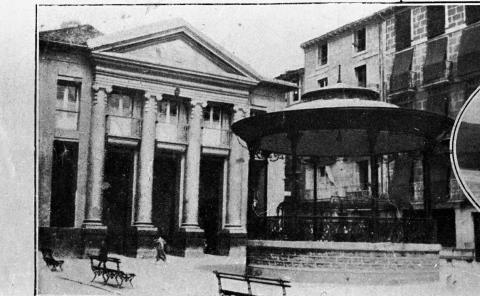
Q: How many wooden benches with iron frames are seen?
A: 3